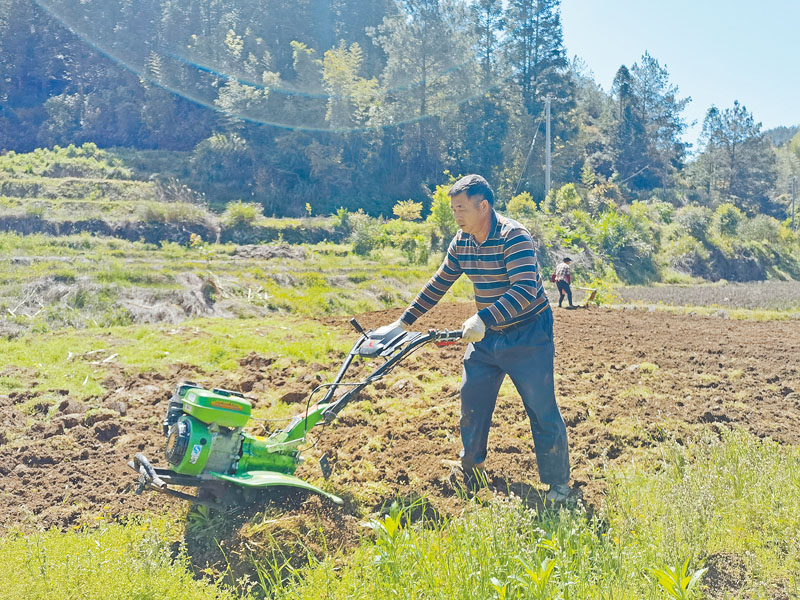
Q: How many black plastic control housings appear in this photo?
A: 1